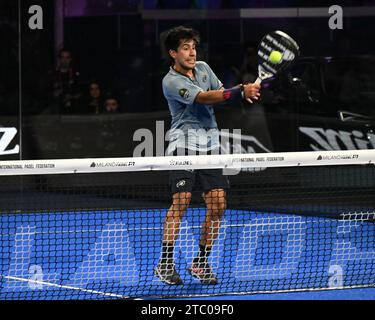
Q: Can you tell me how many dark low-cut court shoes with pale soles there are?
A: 2